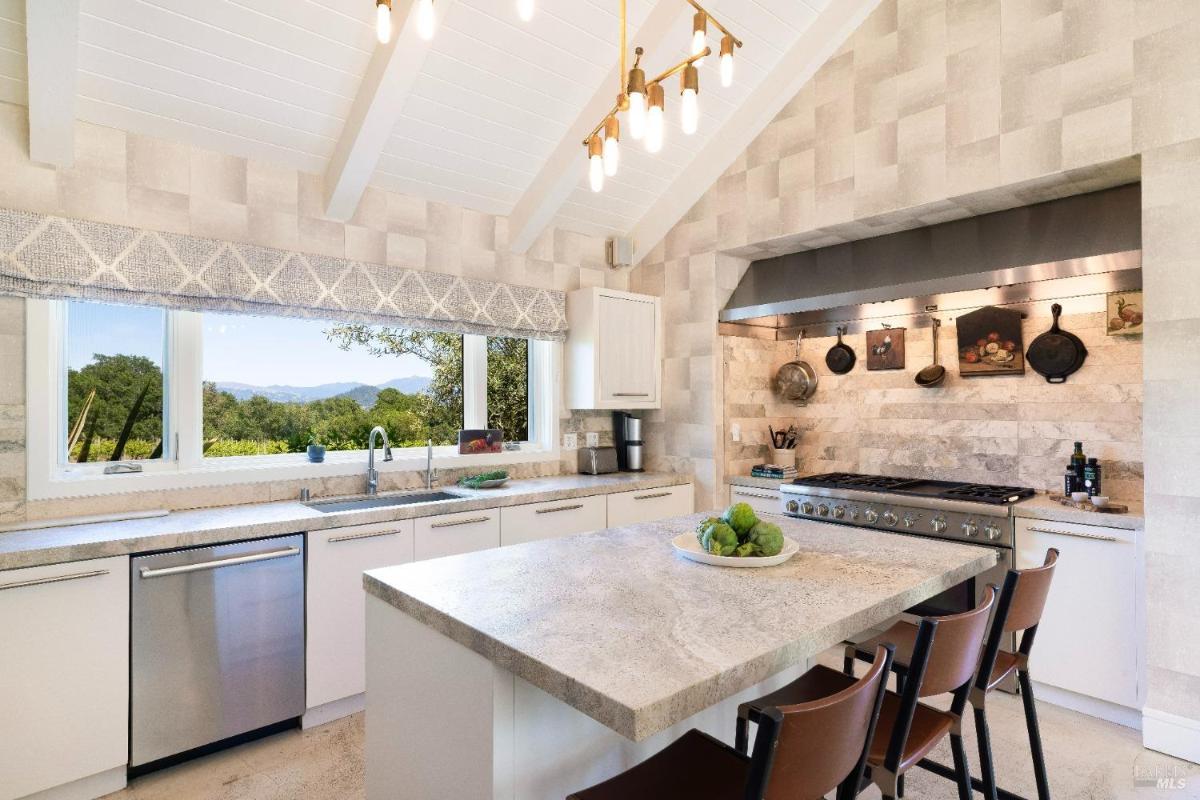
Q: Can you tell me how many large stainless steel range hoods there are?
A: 1